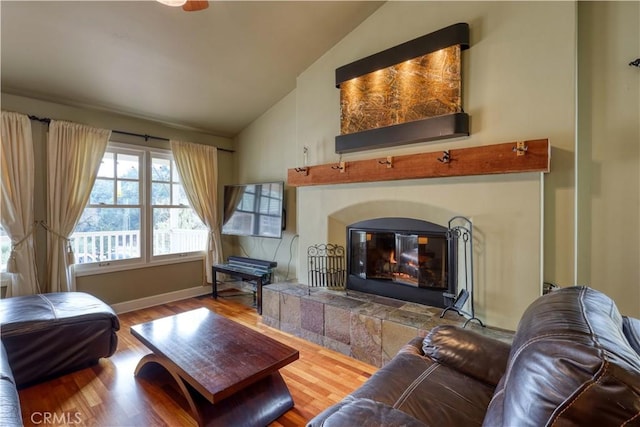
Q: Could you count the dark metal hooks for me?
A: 5